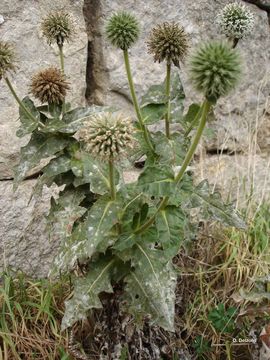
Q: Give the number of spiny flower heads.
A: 8